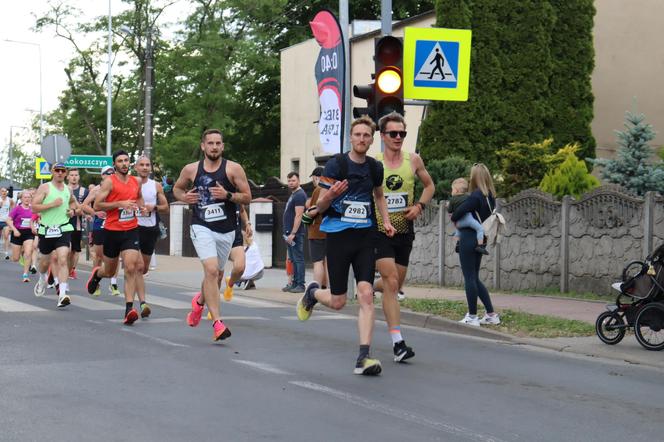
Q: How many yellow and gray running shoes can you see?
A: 2